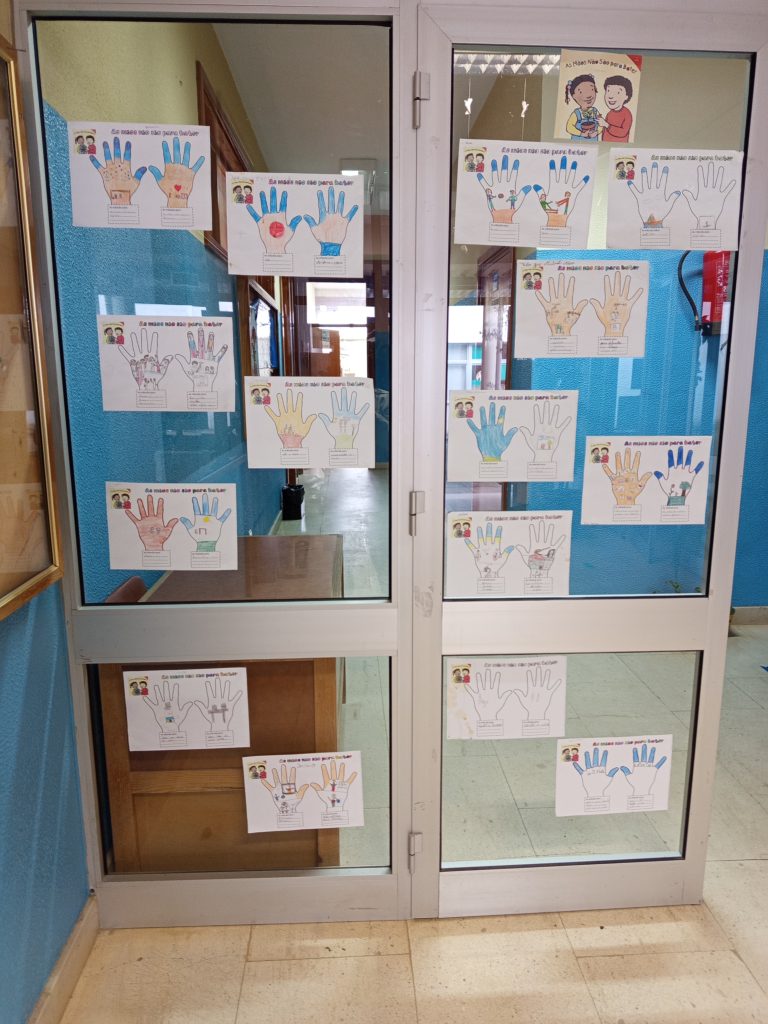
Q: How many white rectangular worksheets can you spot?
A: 15